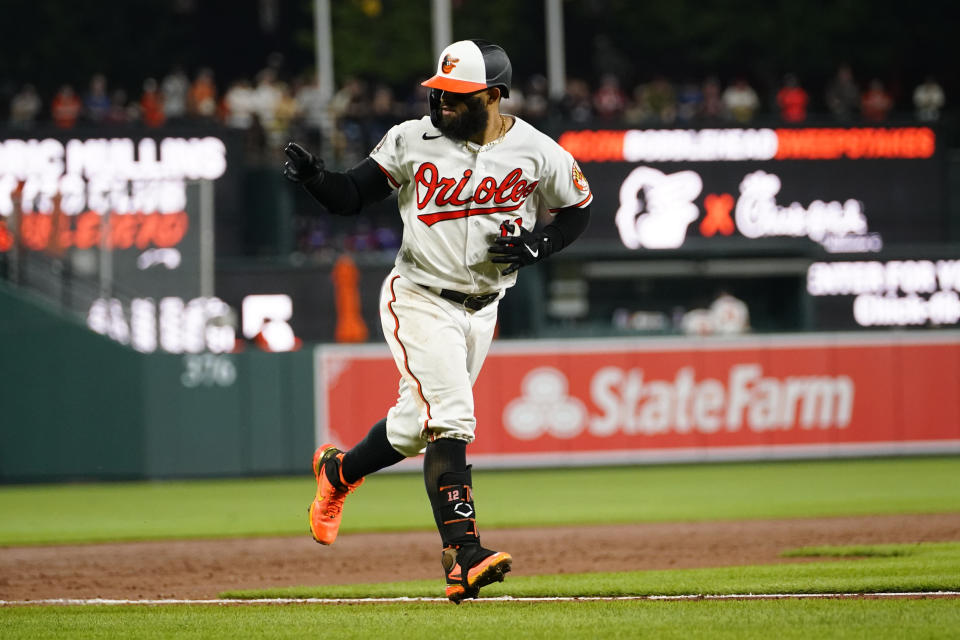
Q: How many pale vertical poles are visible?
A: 3